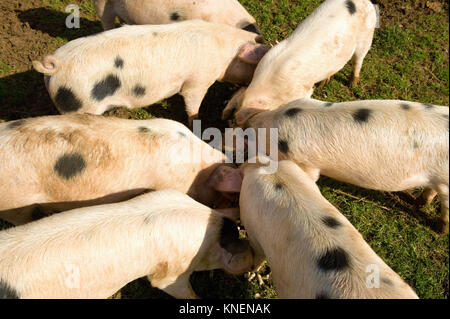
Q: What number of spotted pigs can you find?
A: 7